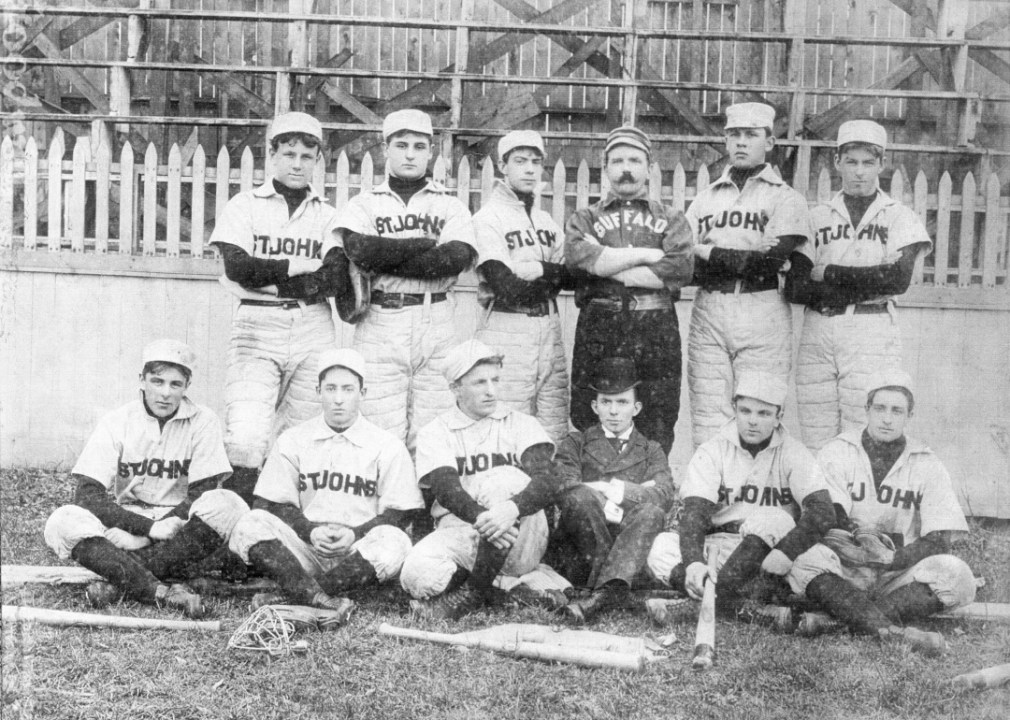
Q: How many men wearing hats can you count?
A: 12